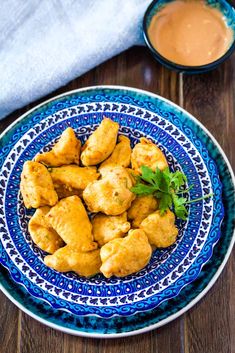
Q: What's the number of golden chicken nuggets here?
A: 14